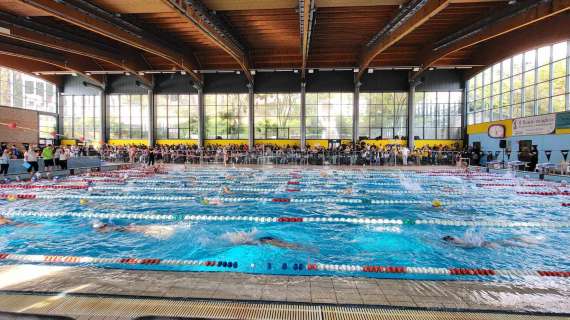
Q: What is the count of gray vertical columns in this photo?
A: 7